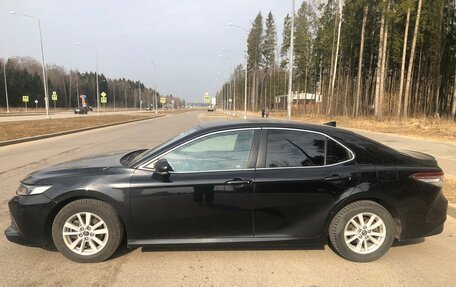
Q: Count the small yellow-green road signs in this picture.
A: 5